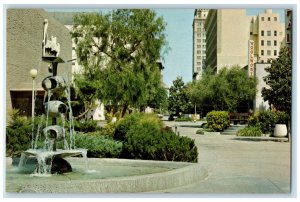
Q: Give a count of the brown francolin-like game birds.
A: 0